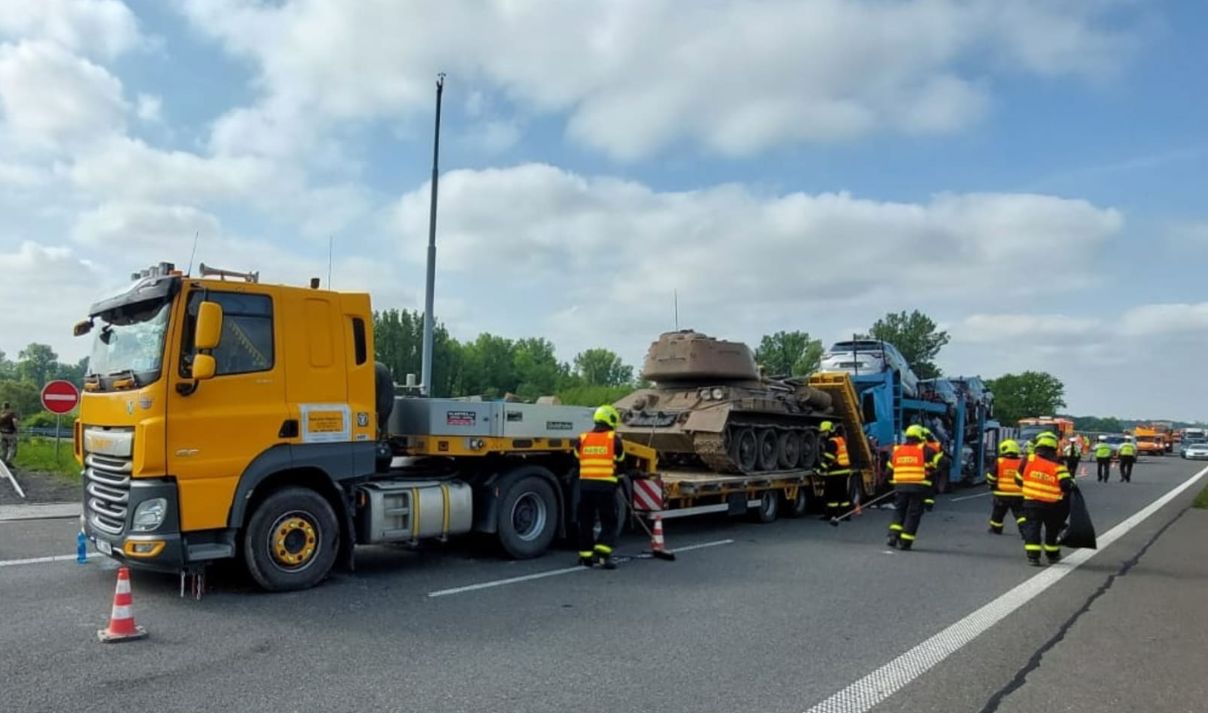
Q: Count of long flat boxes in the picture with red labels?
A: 1